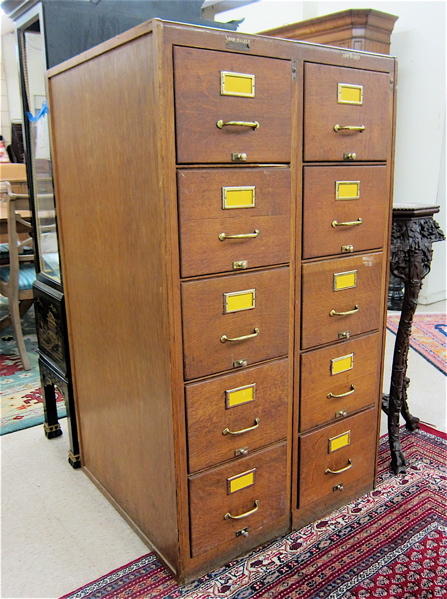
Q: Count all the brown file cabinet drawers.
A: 10